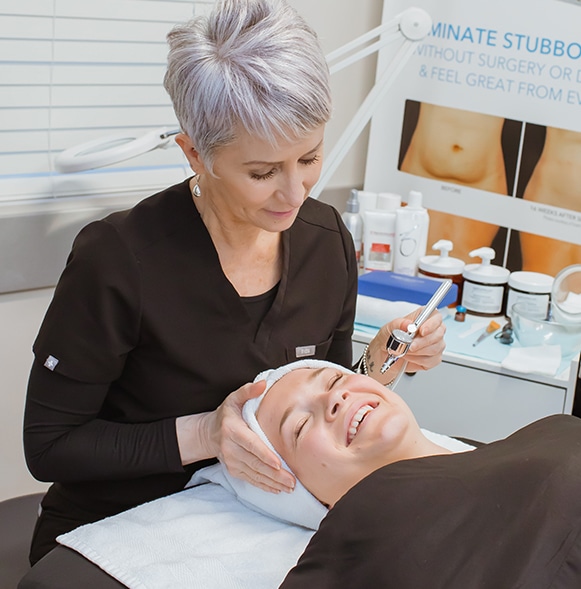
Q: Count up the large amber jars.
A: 3